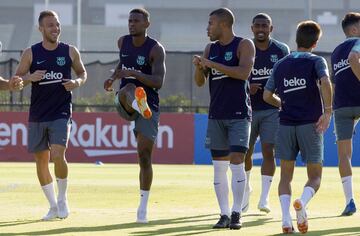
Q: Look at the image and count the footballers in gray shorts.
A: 6